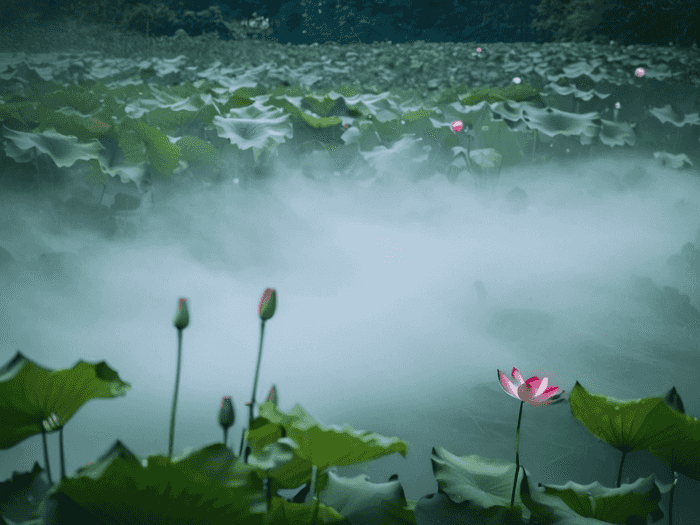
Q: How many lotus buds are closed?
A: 4